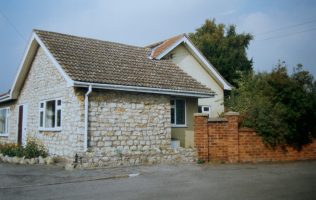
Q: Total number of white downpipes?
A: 1